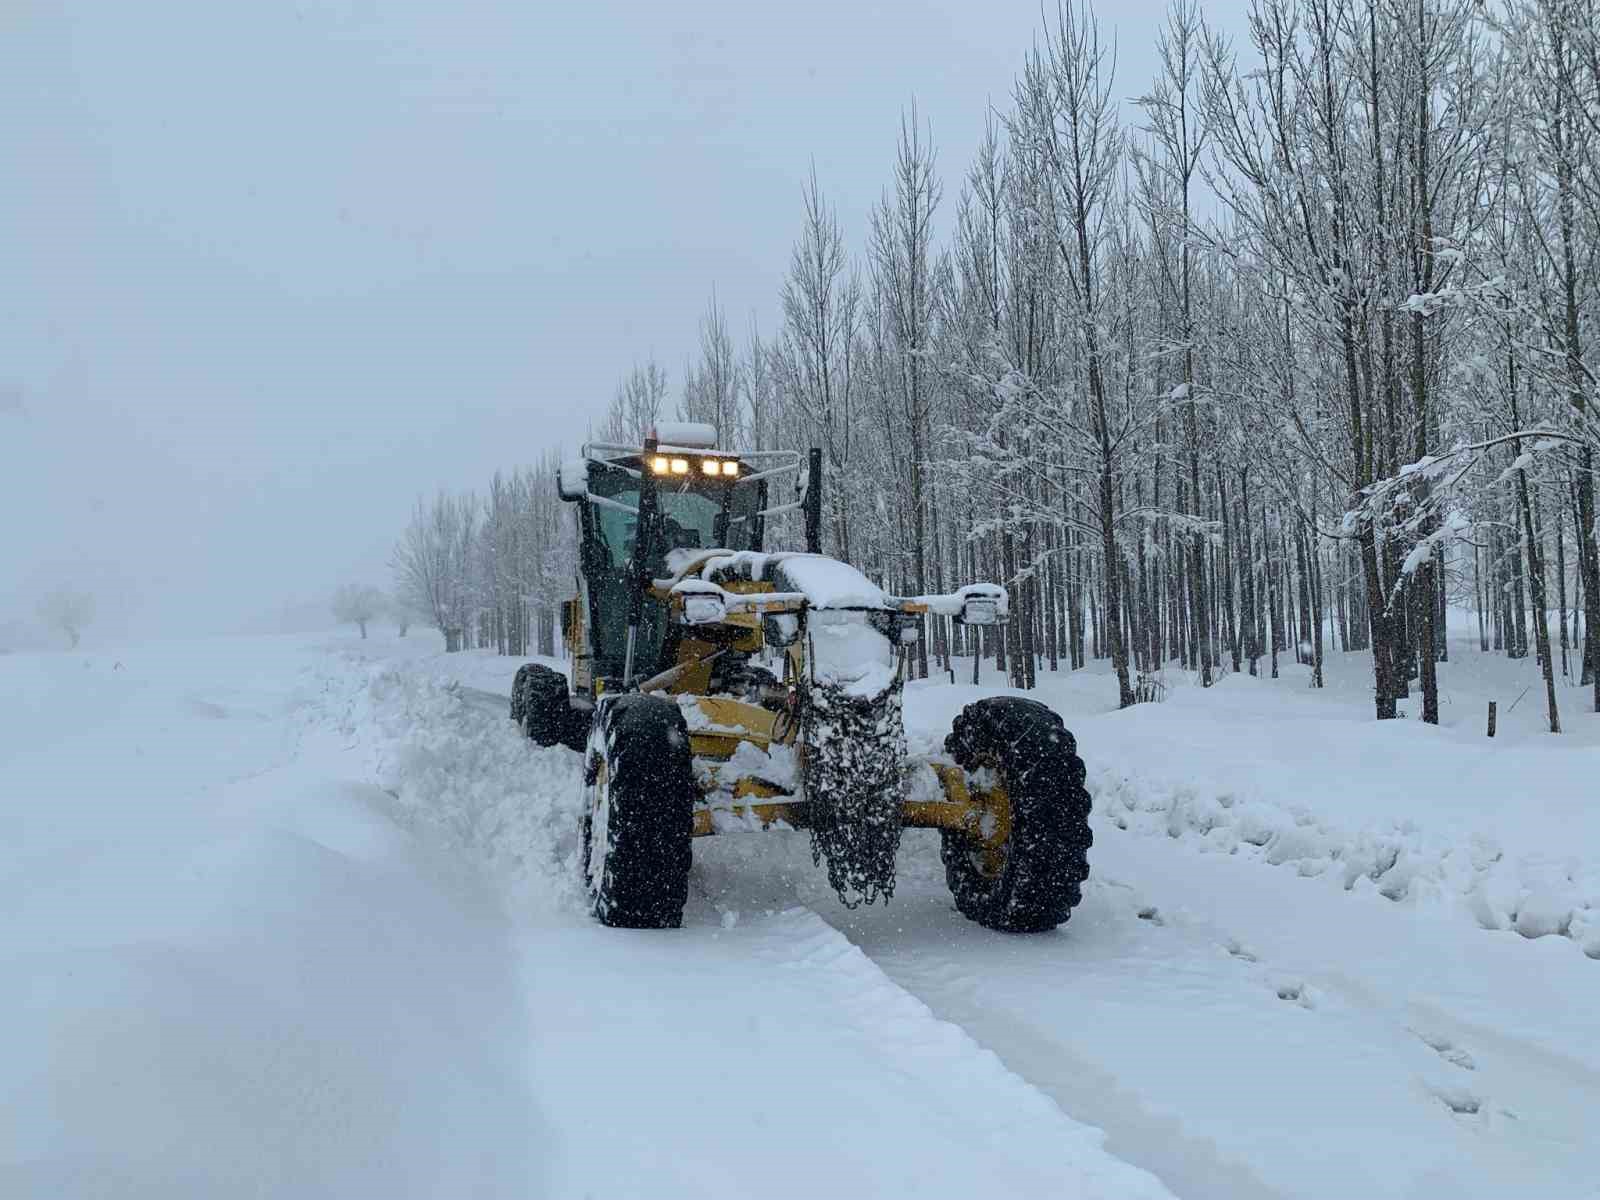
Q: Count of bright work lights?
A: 4